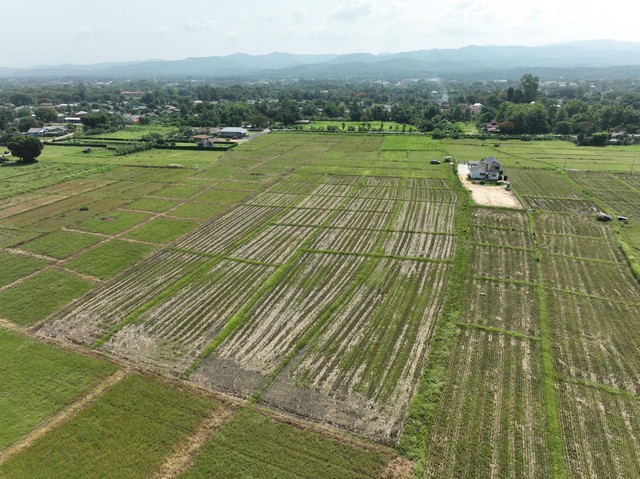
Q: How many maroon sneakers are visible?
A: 0